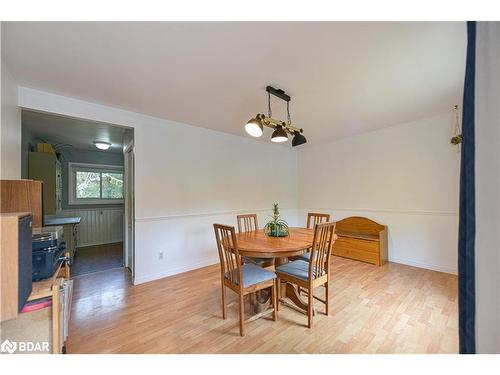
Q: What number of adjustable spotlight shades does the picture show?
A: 3